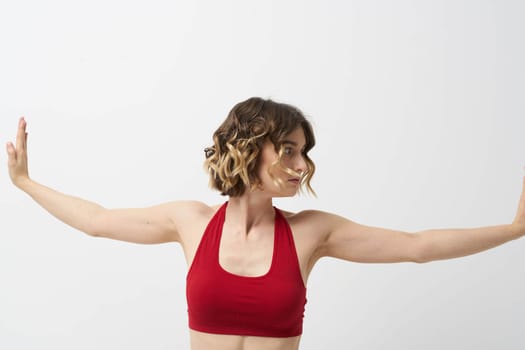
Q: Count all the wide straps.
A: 2